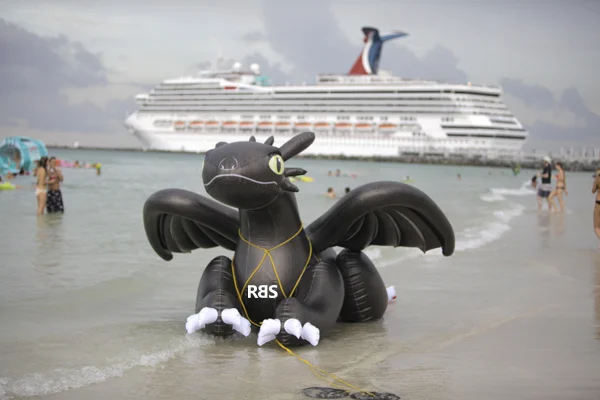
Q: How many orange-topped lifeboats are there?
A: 12